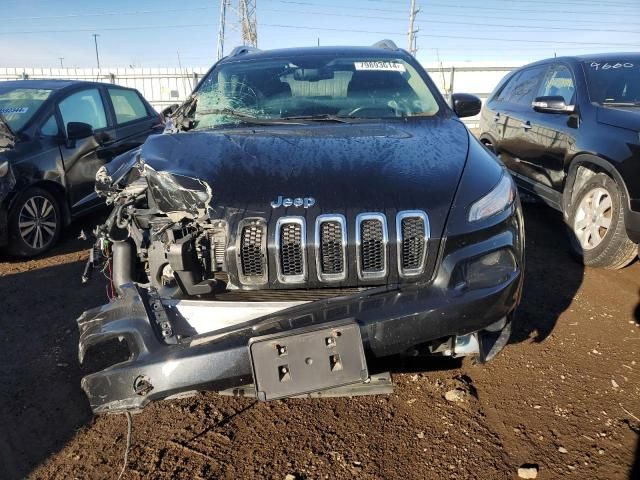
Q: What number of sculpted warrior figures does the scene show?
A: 0